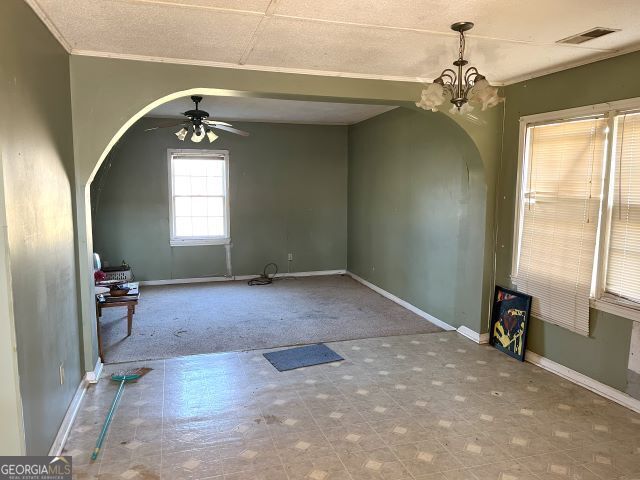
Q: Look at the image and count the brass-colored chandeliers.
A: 1